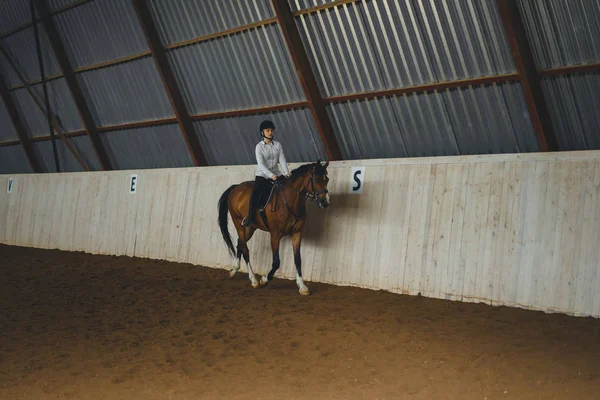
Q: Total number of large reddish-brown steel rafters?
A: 5